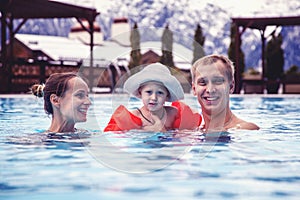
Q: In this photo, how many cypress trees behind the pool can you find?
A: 5